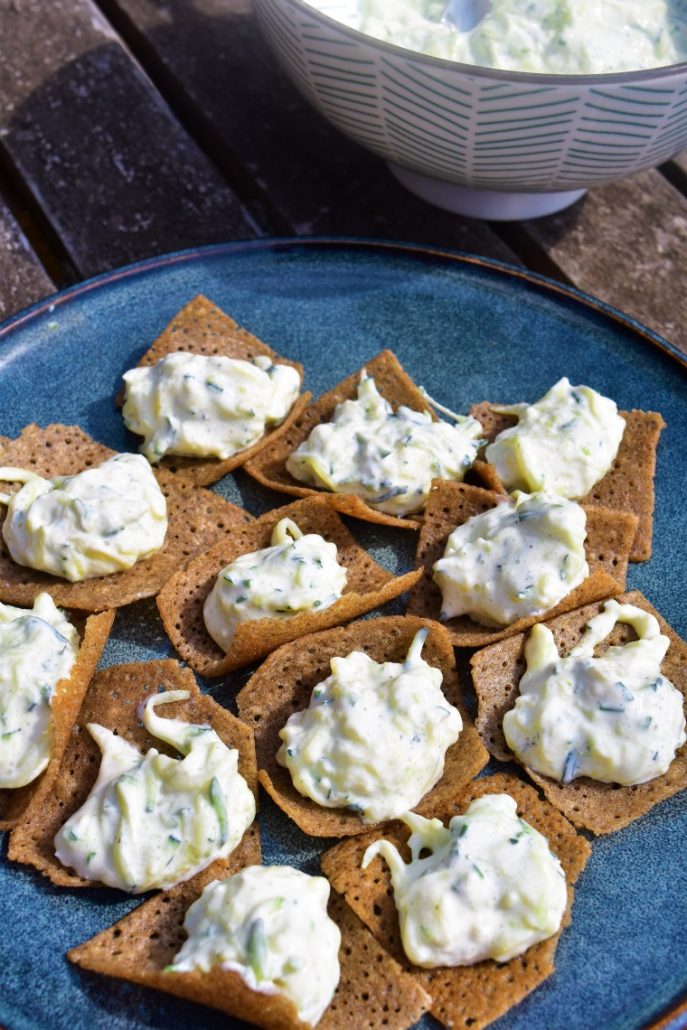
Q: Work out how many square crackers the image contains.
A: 12